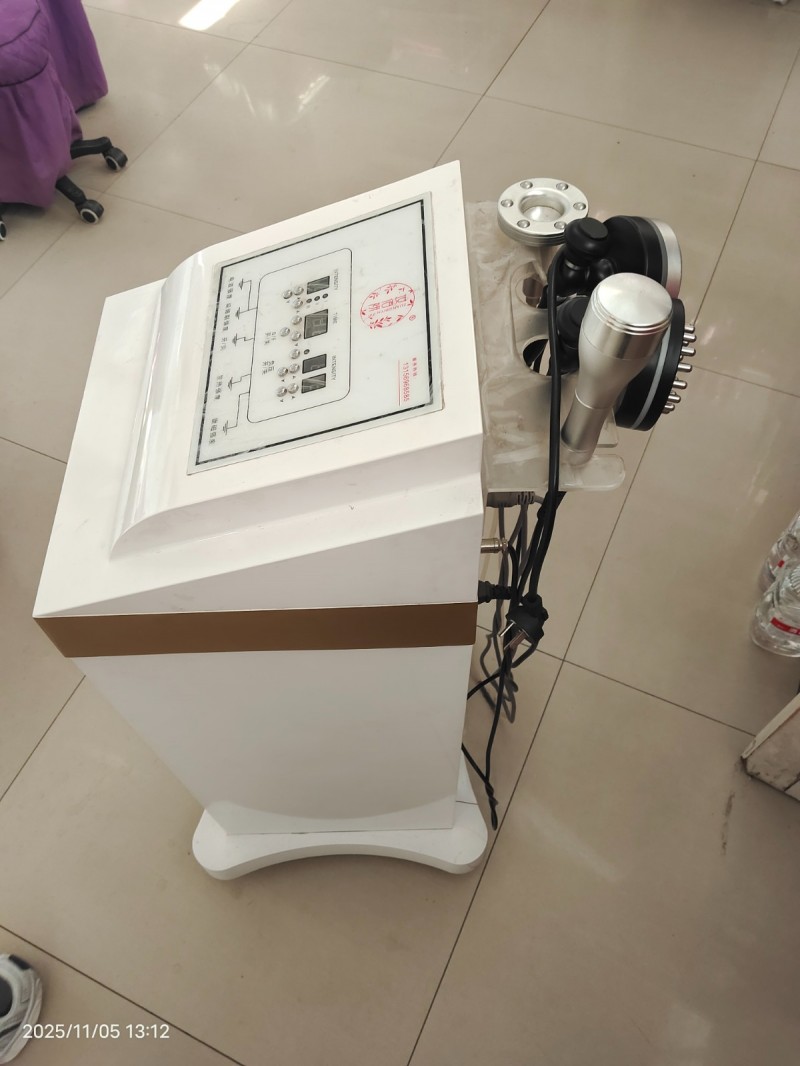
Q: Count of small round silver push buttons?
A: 11